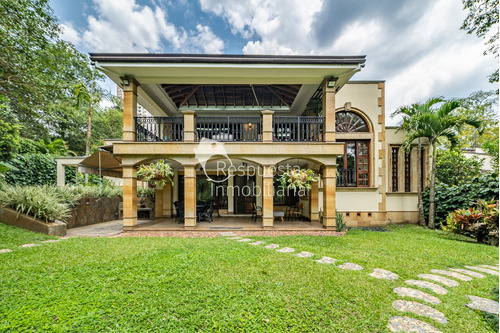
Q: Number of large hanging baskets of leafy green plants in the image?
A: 2